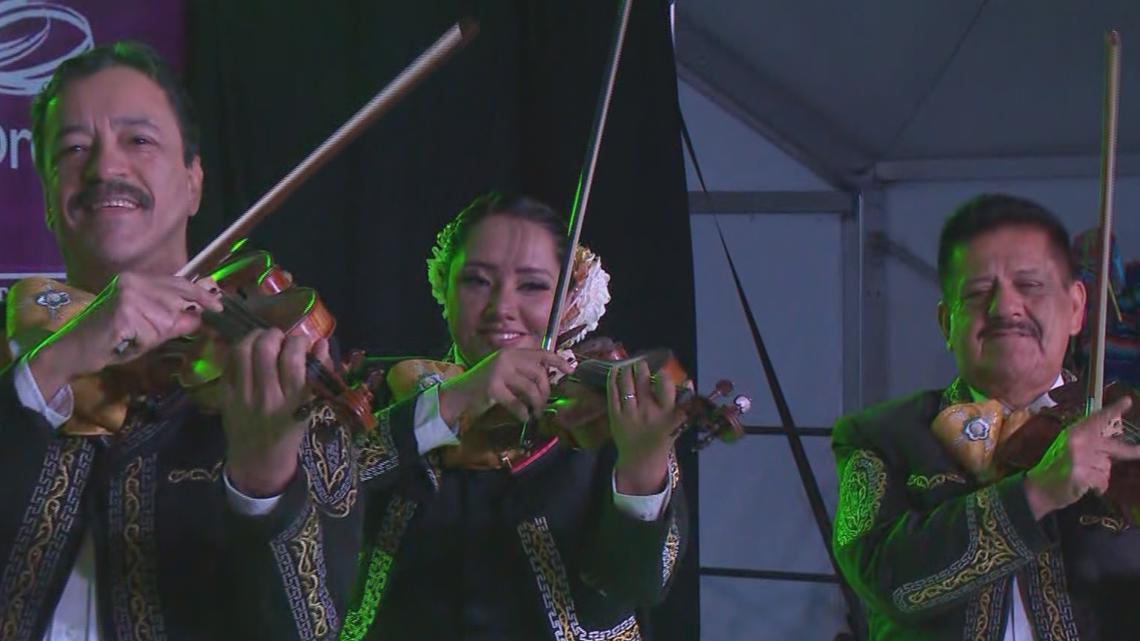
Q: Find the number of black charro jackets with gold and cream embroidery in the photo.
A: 3